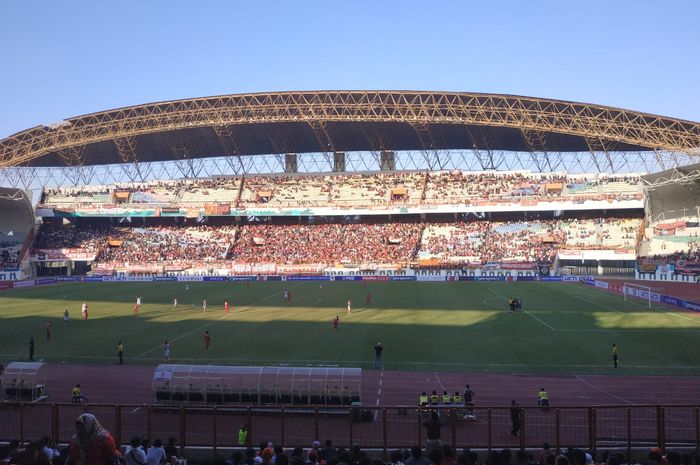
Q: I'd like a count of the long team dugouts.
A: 1